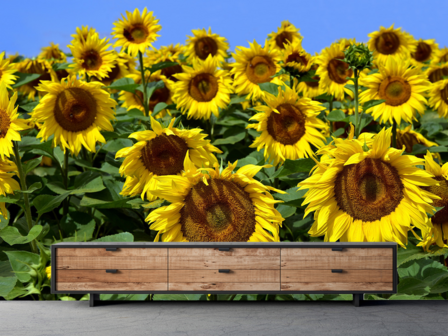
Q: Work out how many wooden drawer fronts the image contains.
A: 6